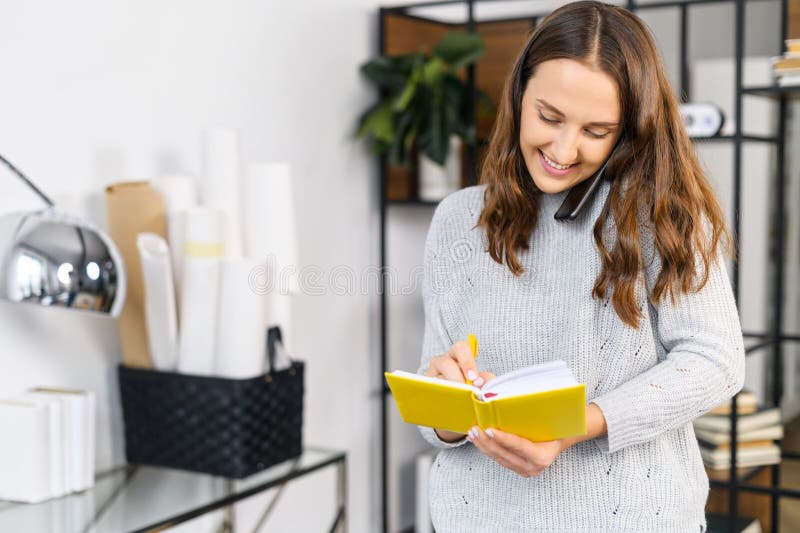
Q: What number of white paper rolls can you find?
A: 6